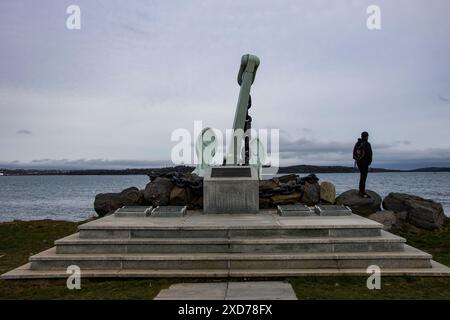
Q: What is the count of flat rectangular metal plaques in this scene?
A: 5